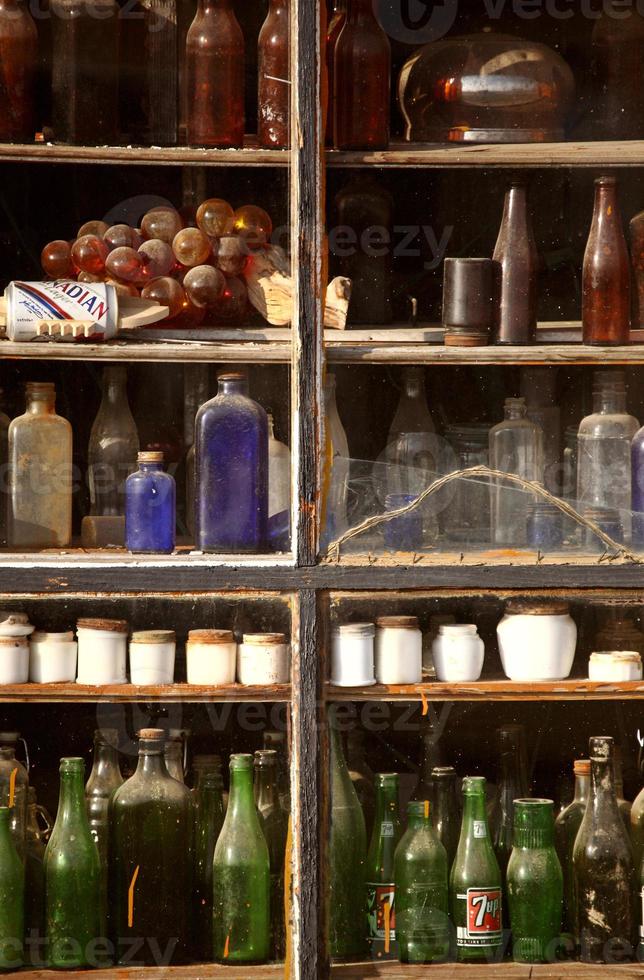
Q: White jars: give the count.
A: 11